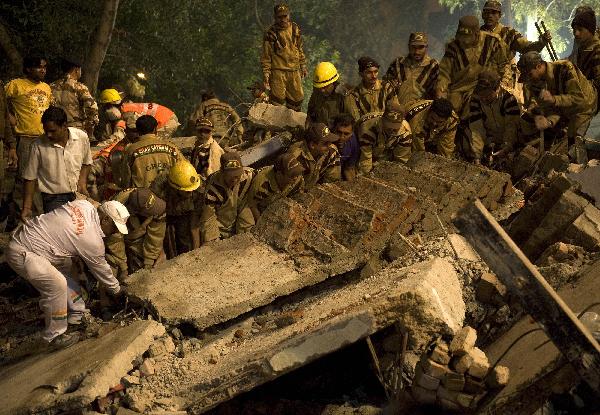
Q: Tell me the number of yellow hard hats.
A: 3